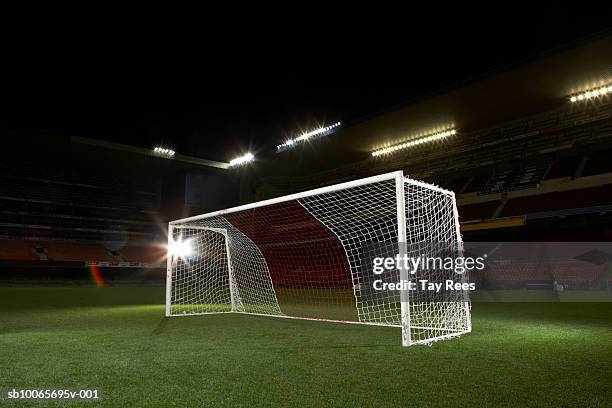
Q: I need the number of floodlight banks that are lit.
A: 5